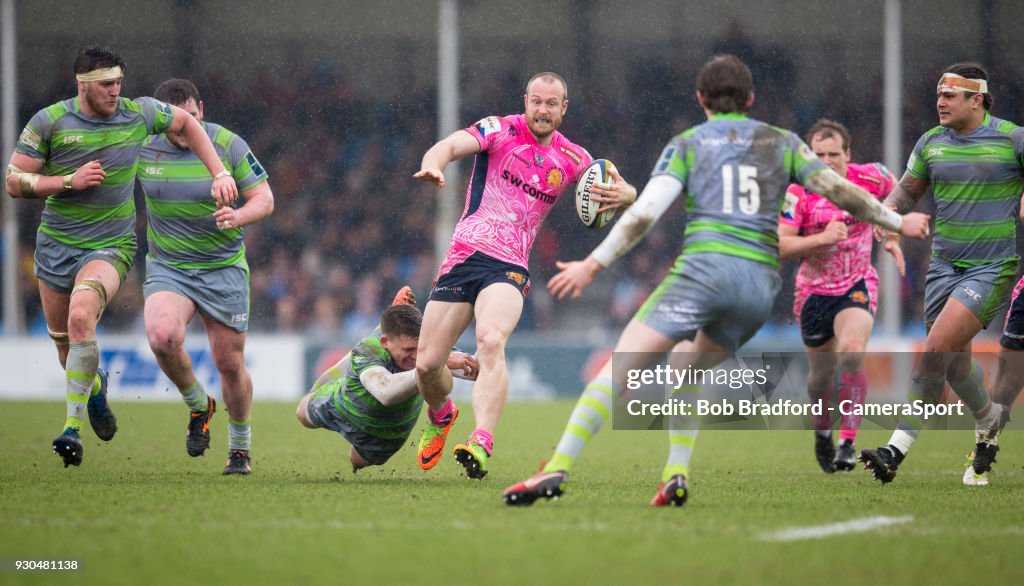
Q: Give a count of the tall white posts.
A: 3